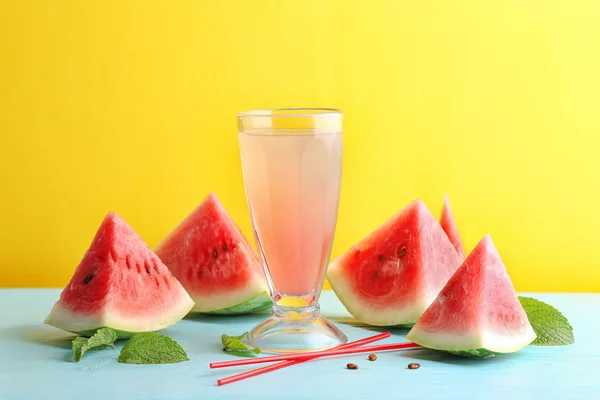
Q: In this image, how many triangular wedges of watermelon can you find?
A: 5